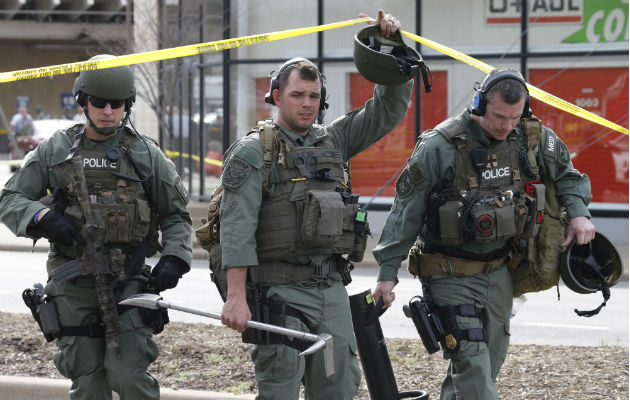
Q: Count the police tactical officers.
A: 3